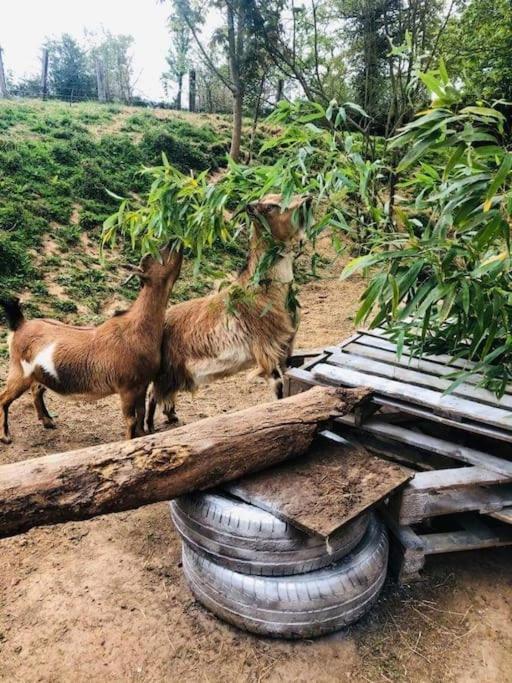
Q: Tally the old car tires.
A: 2